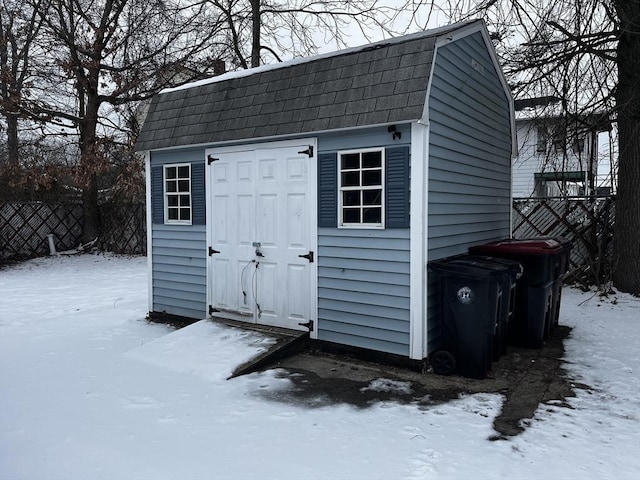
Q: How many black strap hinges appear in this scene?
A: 6